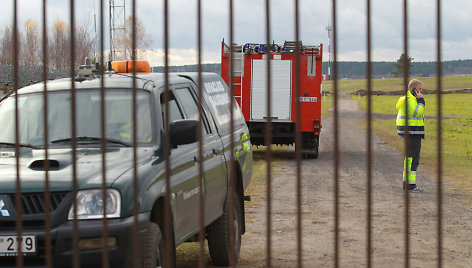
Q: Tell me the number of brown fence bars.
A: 14